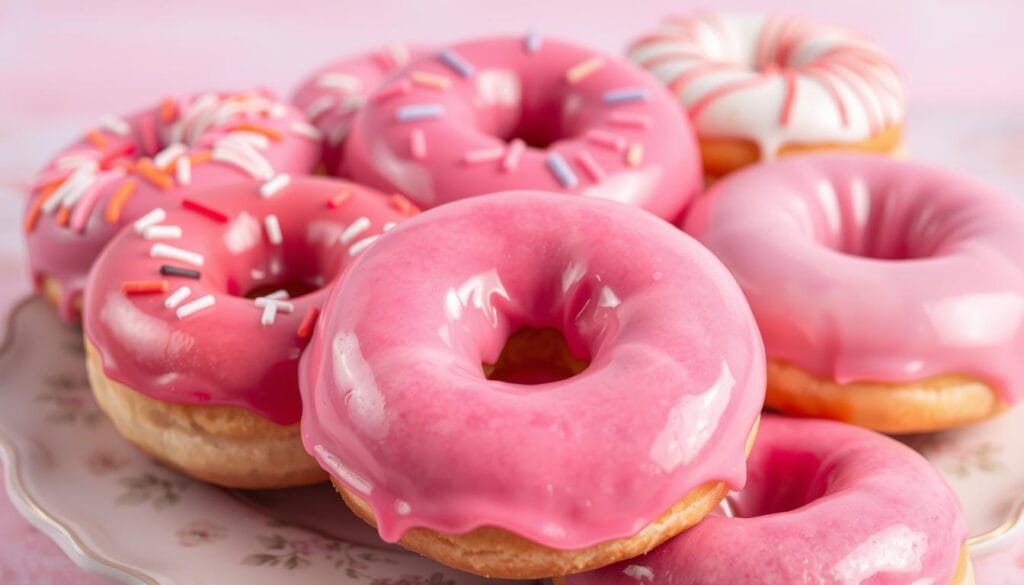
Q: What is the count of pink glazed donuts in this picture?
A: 7